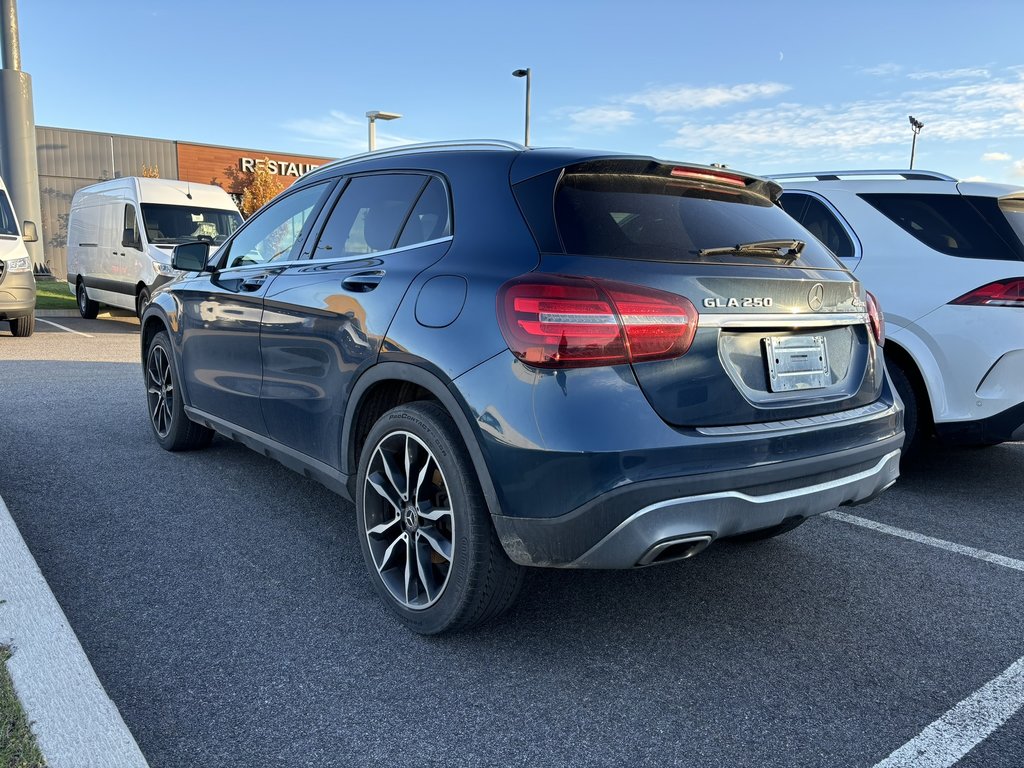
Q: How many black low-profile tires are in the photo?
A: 2